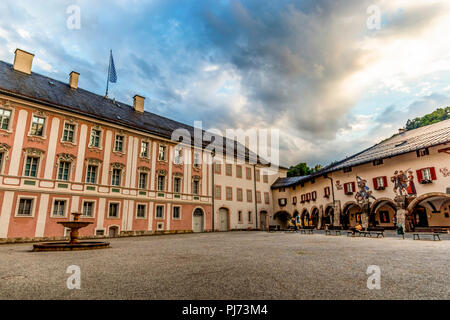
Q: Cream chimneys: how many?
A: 3